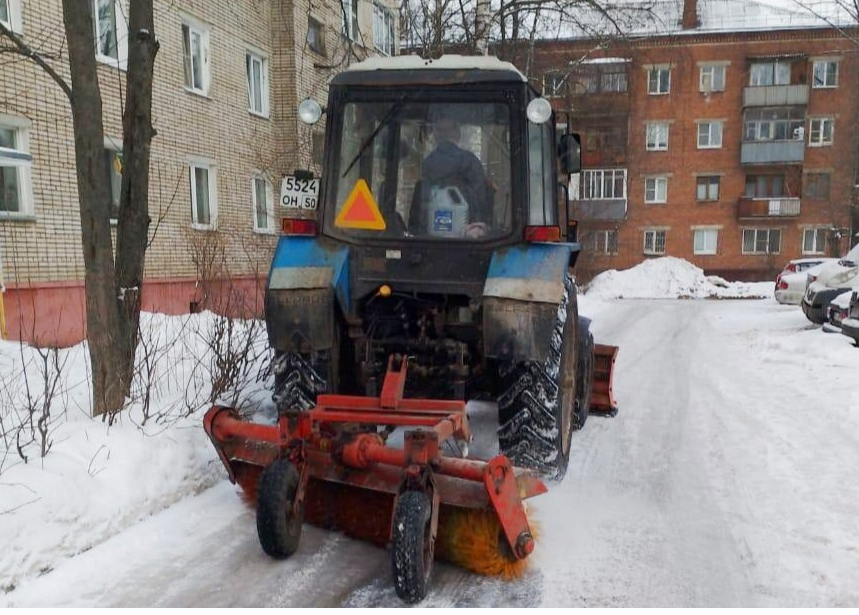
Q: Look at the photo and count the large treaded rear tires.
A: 2